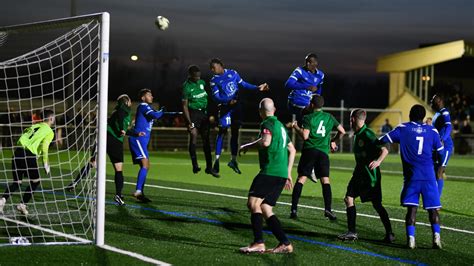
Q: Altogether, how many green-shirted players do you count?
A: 5